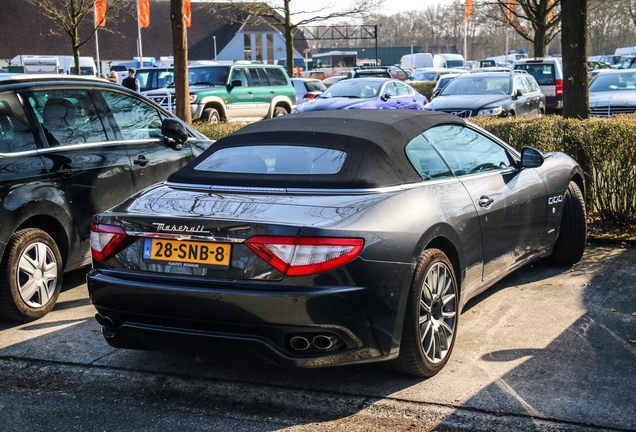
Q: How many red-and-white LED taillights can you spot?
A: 2